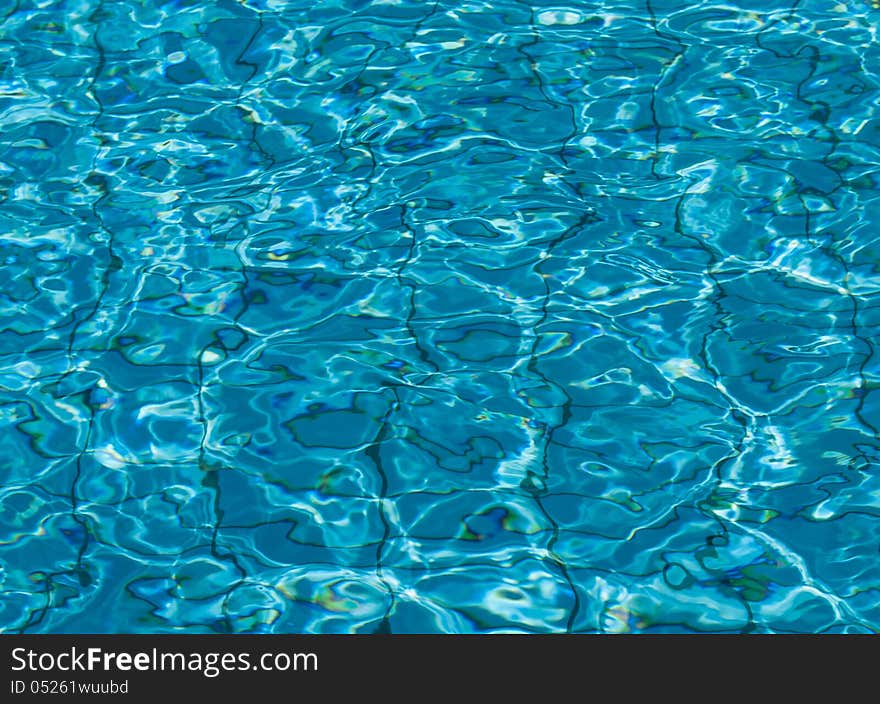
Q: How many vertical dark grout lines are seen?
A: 6